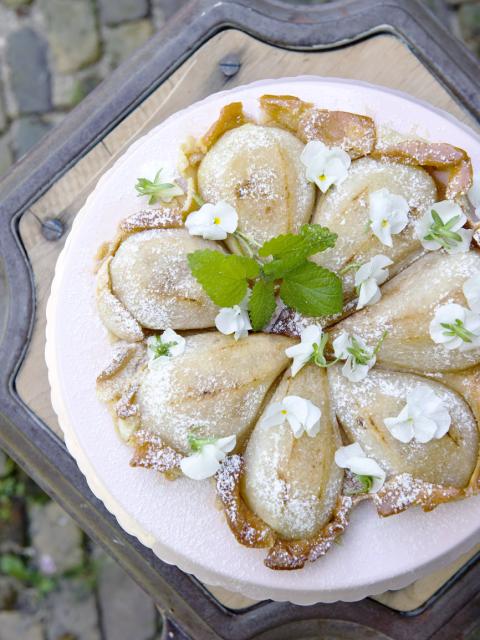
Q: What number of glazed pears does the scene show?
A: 7